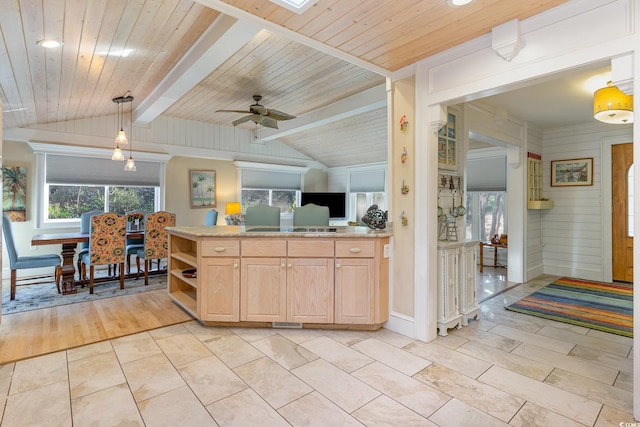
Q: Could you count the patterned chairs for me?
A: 2